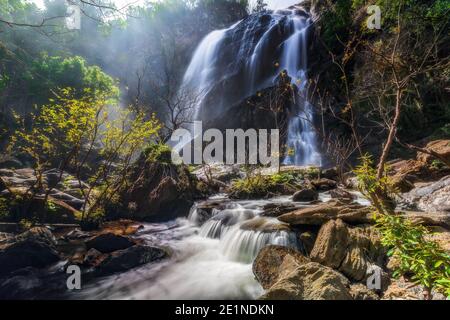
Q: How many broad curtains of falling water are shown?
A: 2